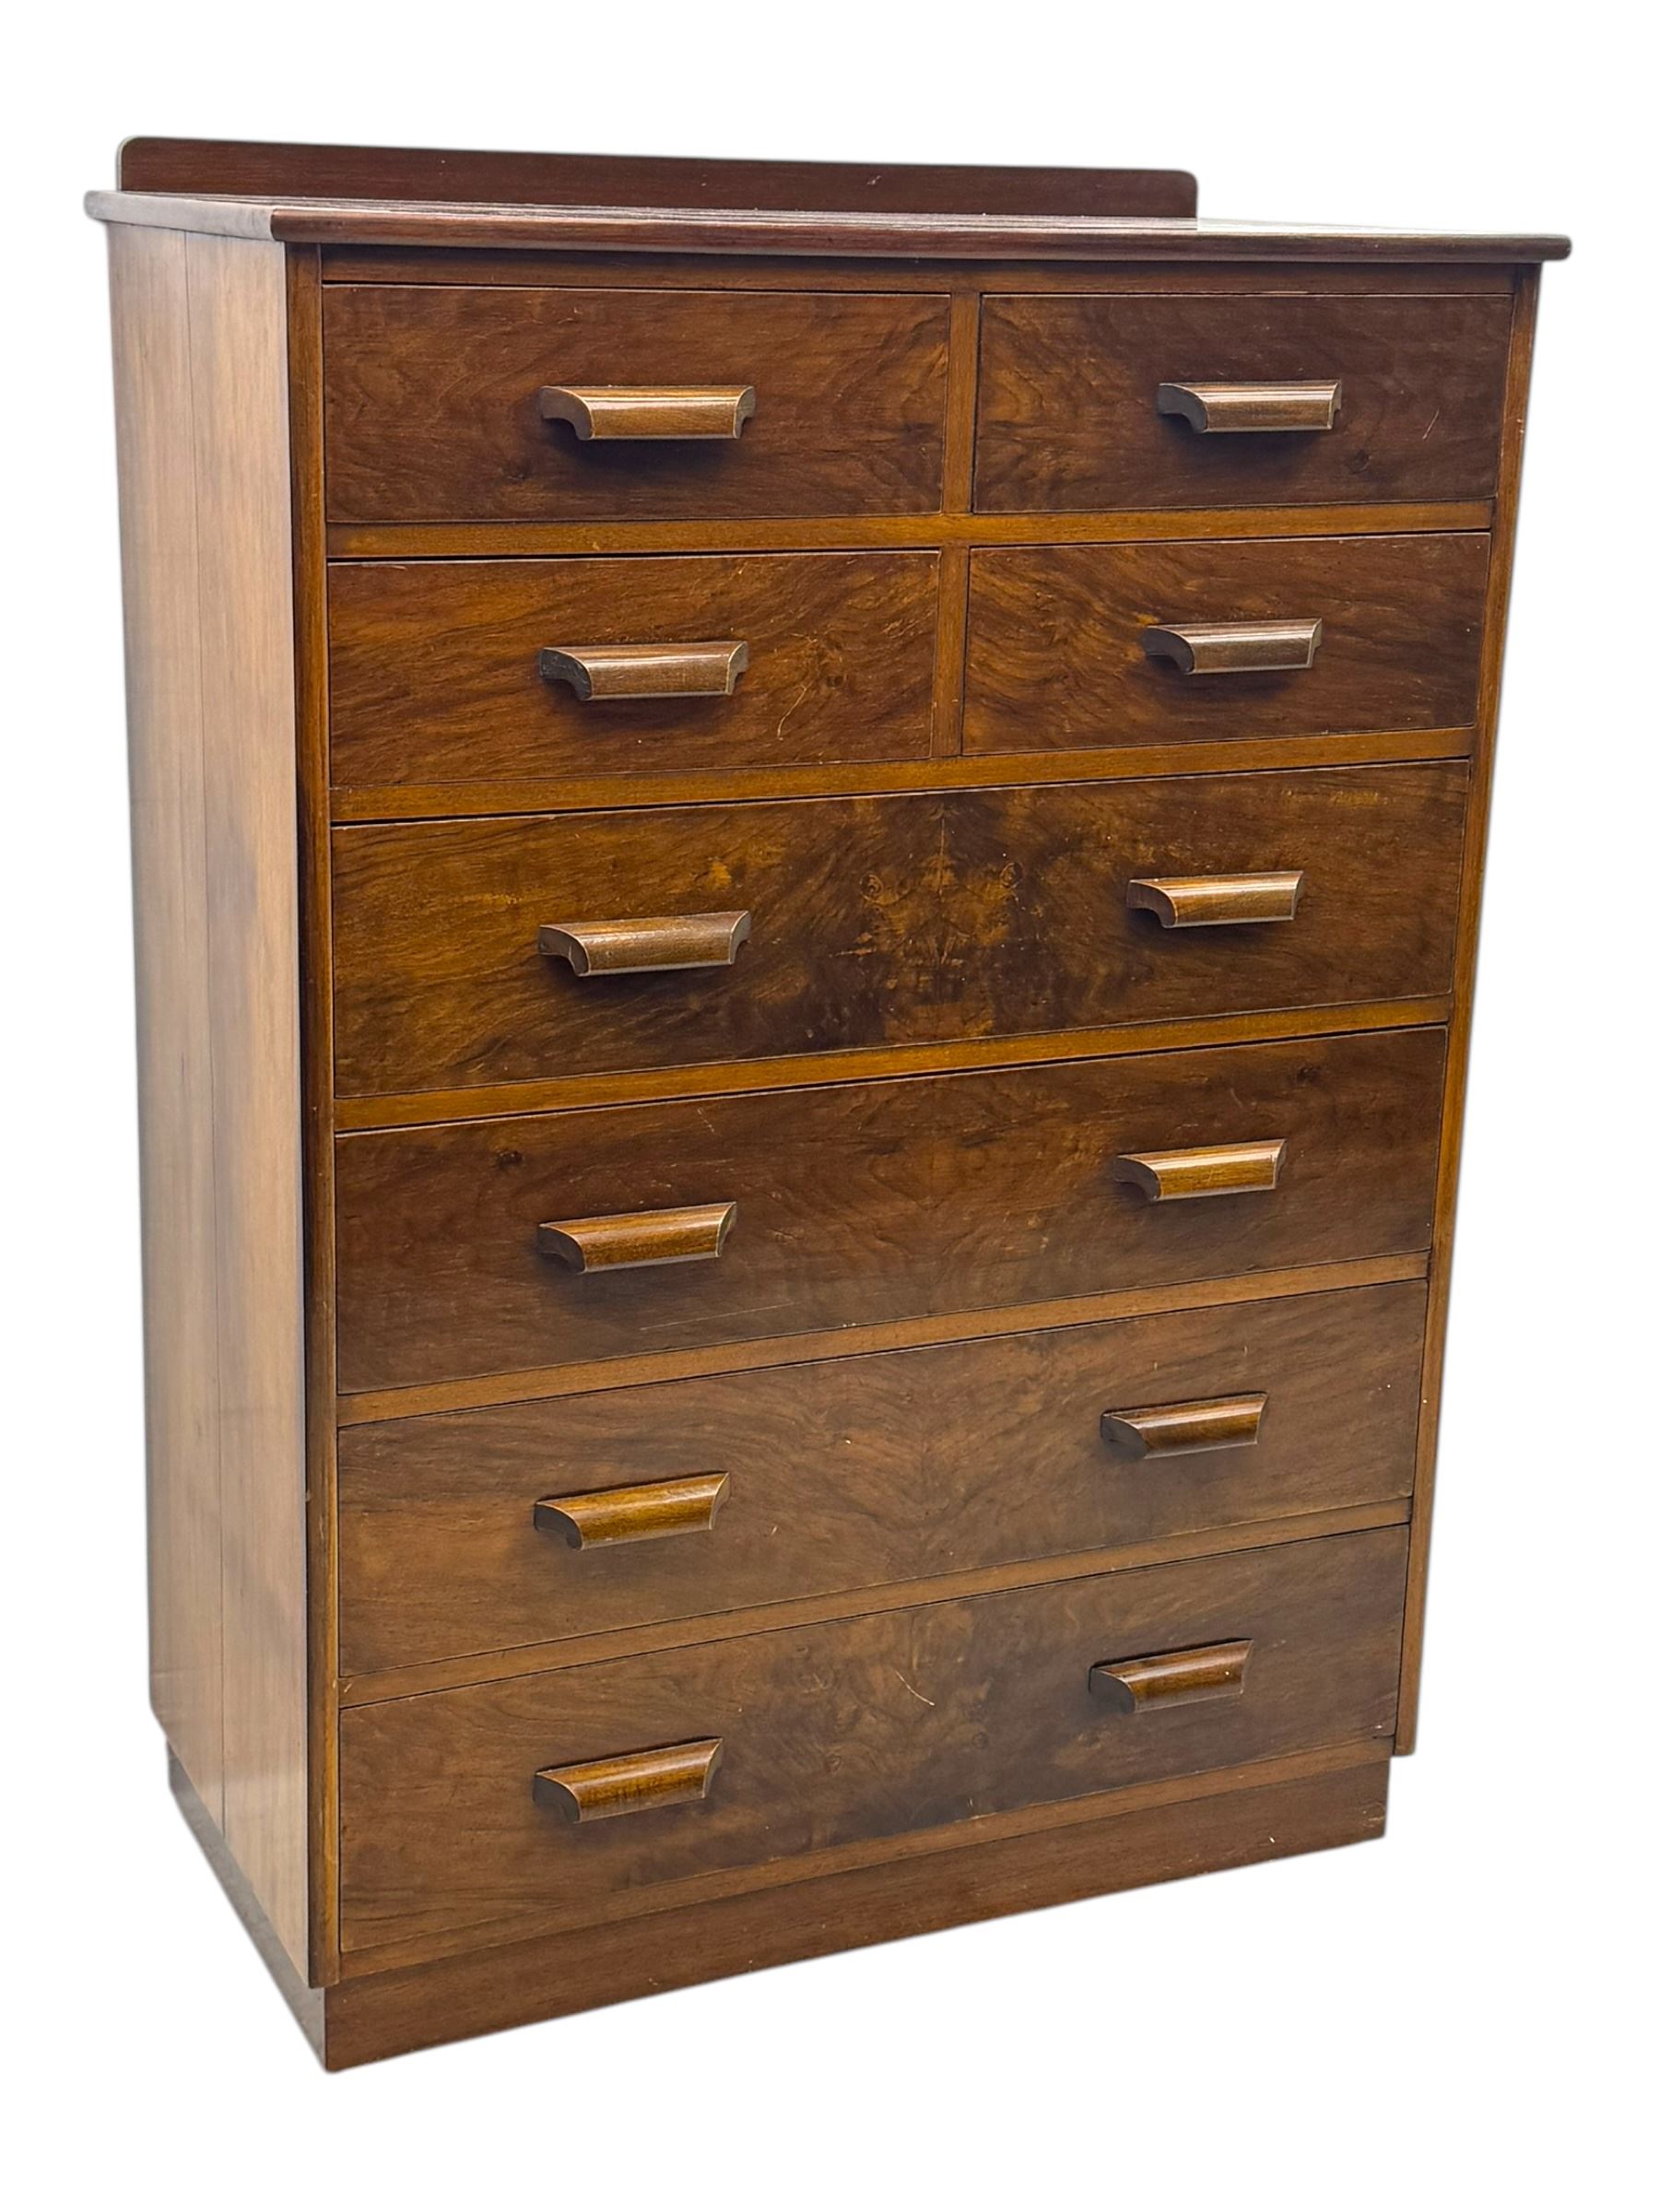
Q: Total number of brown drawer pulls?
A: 12